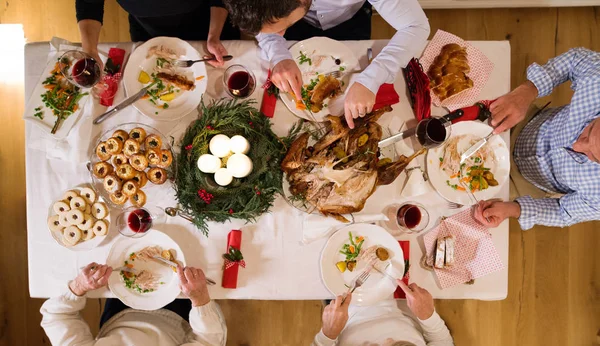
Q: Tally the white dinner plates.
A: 5